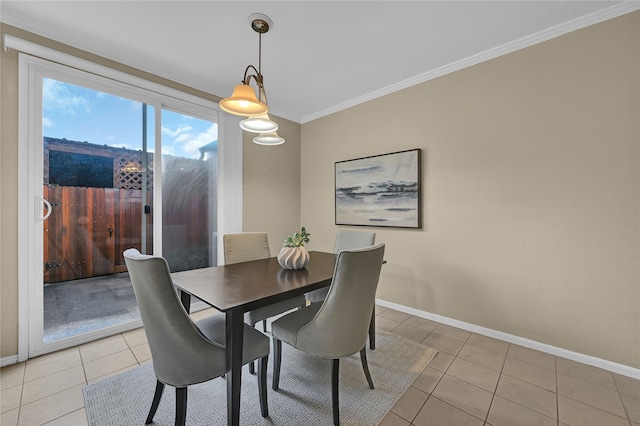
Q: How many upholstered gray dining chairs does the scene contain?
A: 4